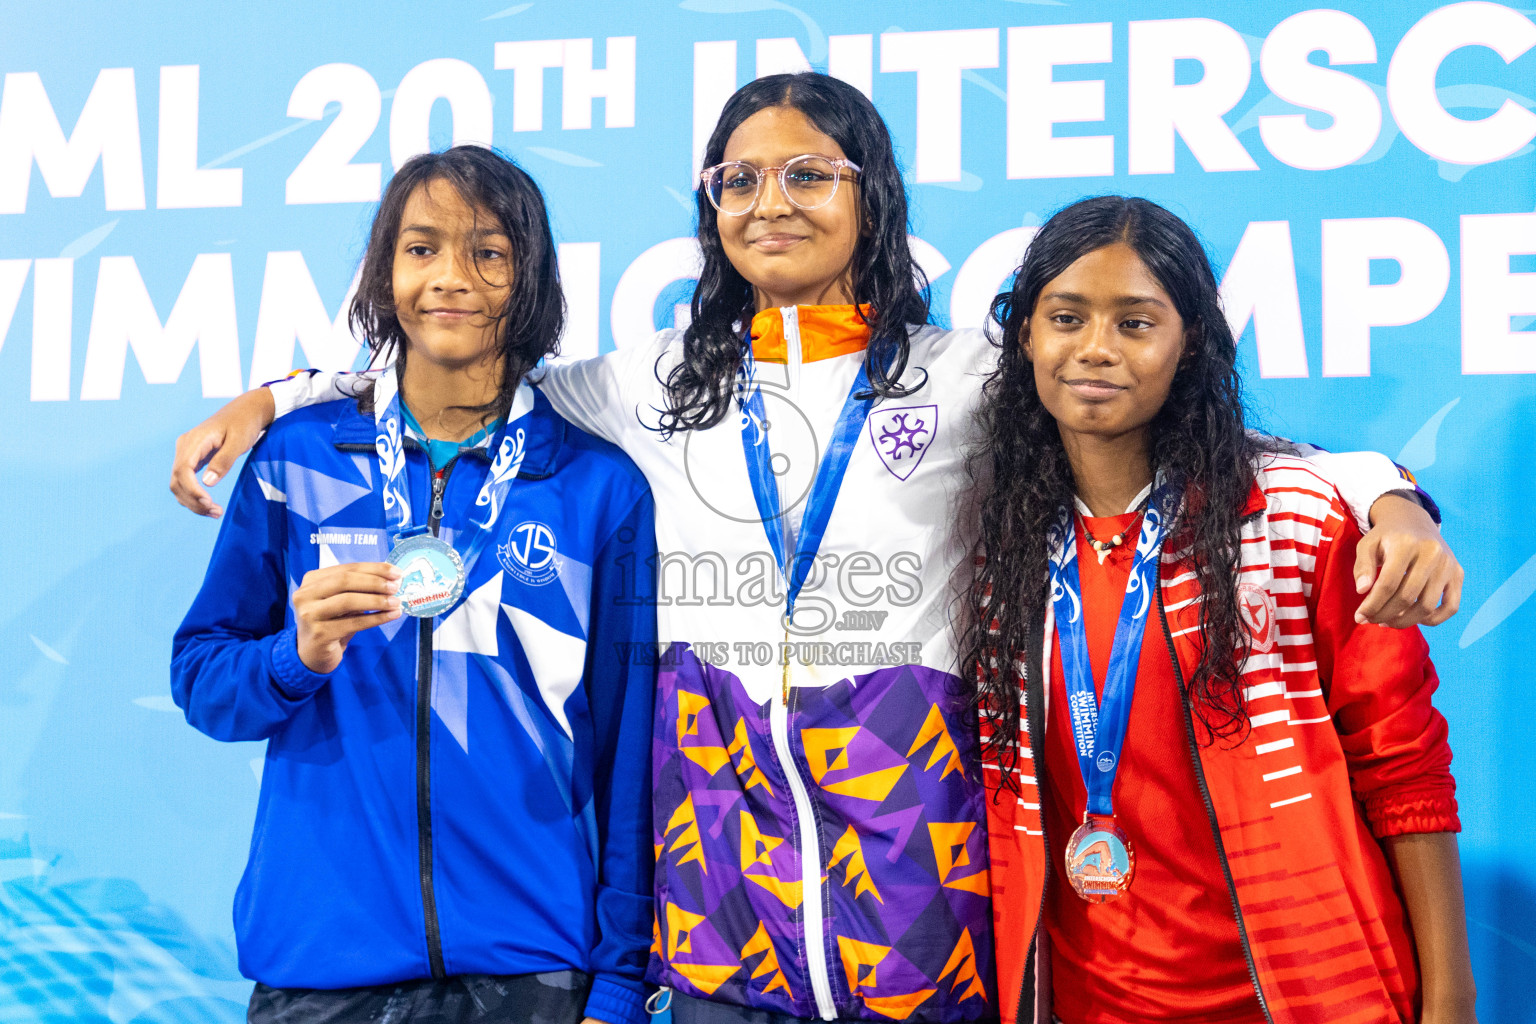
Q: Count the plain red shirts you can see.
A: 1